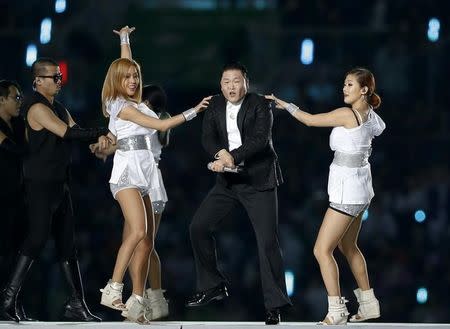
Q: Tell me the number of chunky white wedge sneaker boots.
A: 5